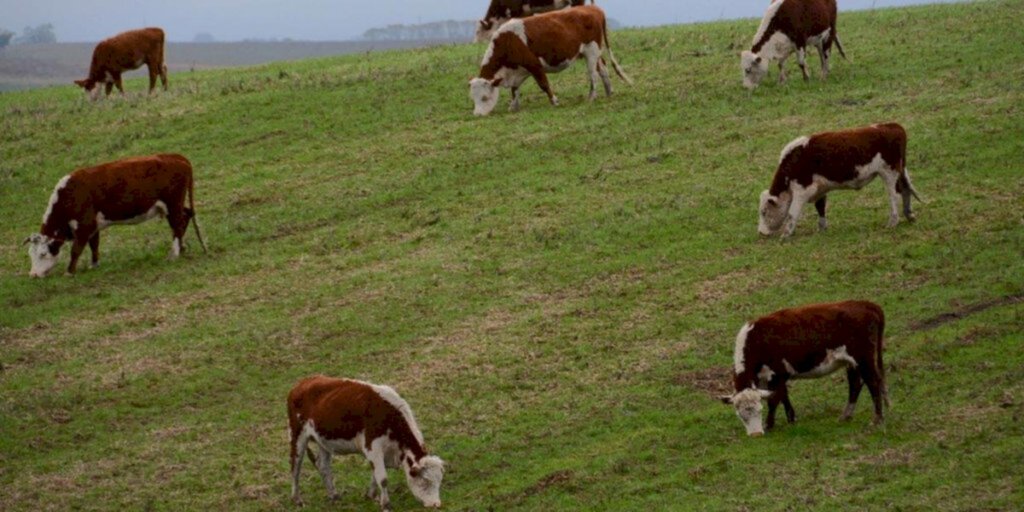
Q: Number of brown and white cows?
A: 8